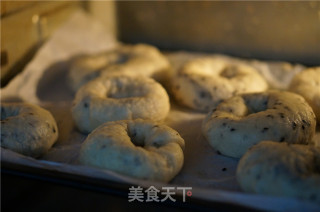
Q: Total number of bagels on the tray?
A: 8